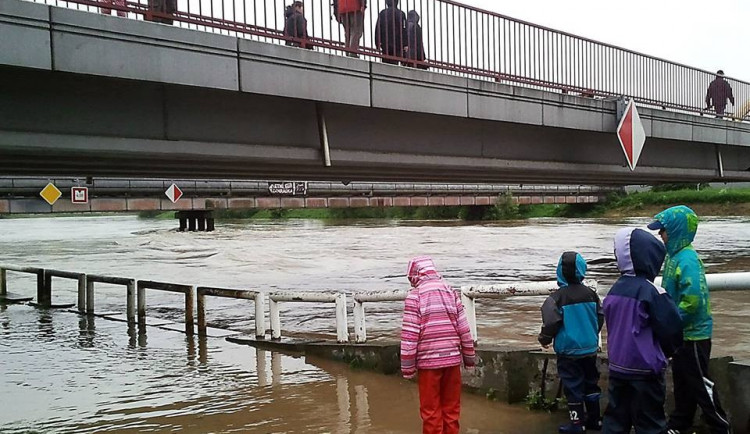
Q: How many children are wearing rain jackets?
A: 4